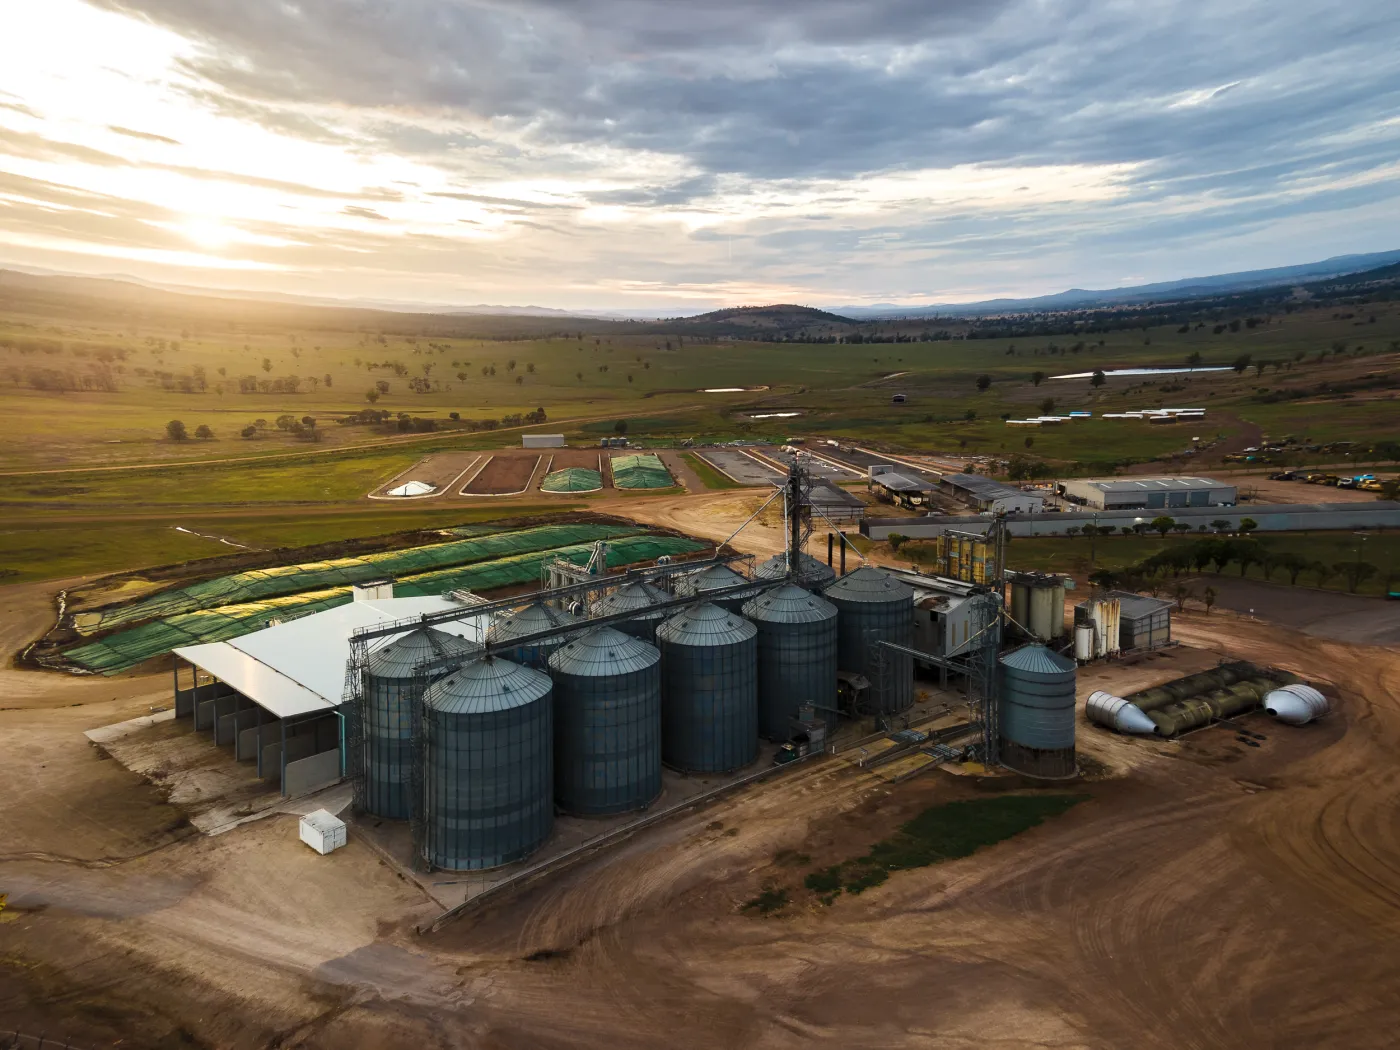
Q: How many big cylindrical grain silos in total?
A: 11